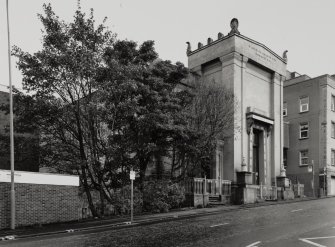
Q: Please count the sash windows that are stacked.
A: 3